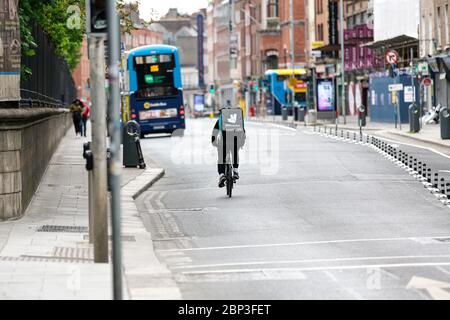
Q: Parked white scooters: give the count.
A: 1